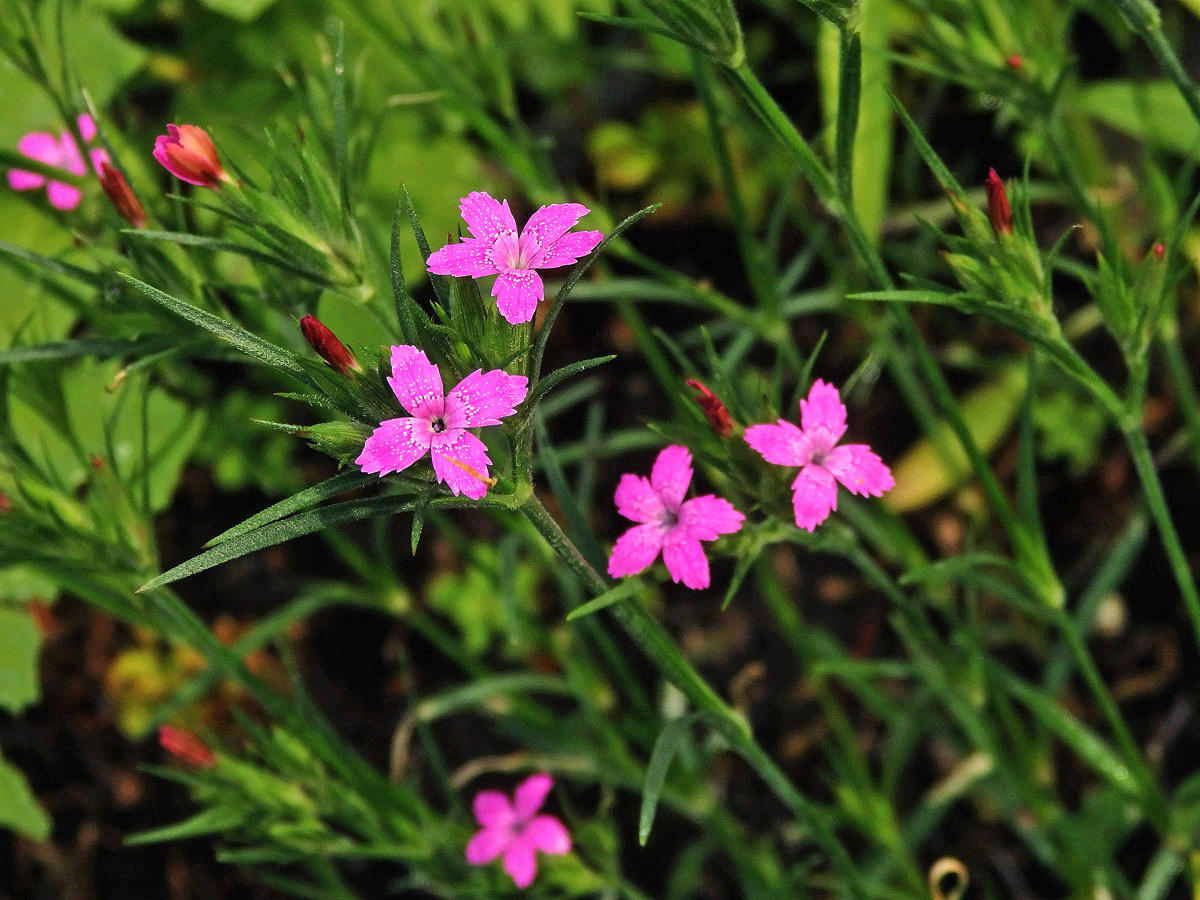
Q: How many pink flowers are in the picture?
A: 6